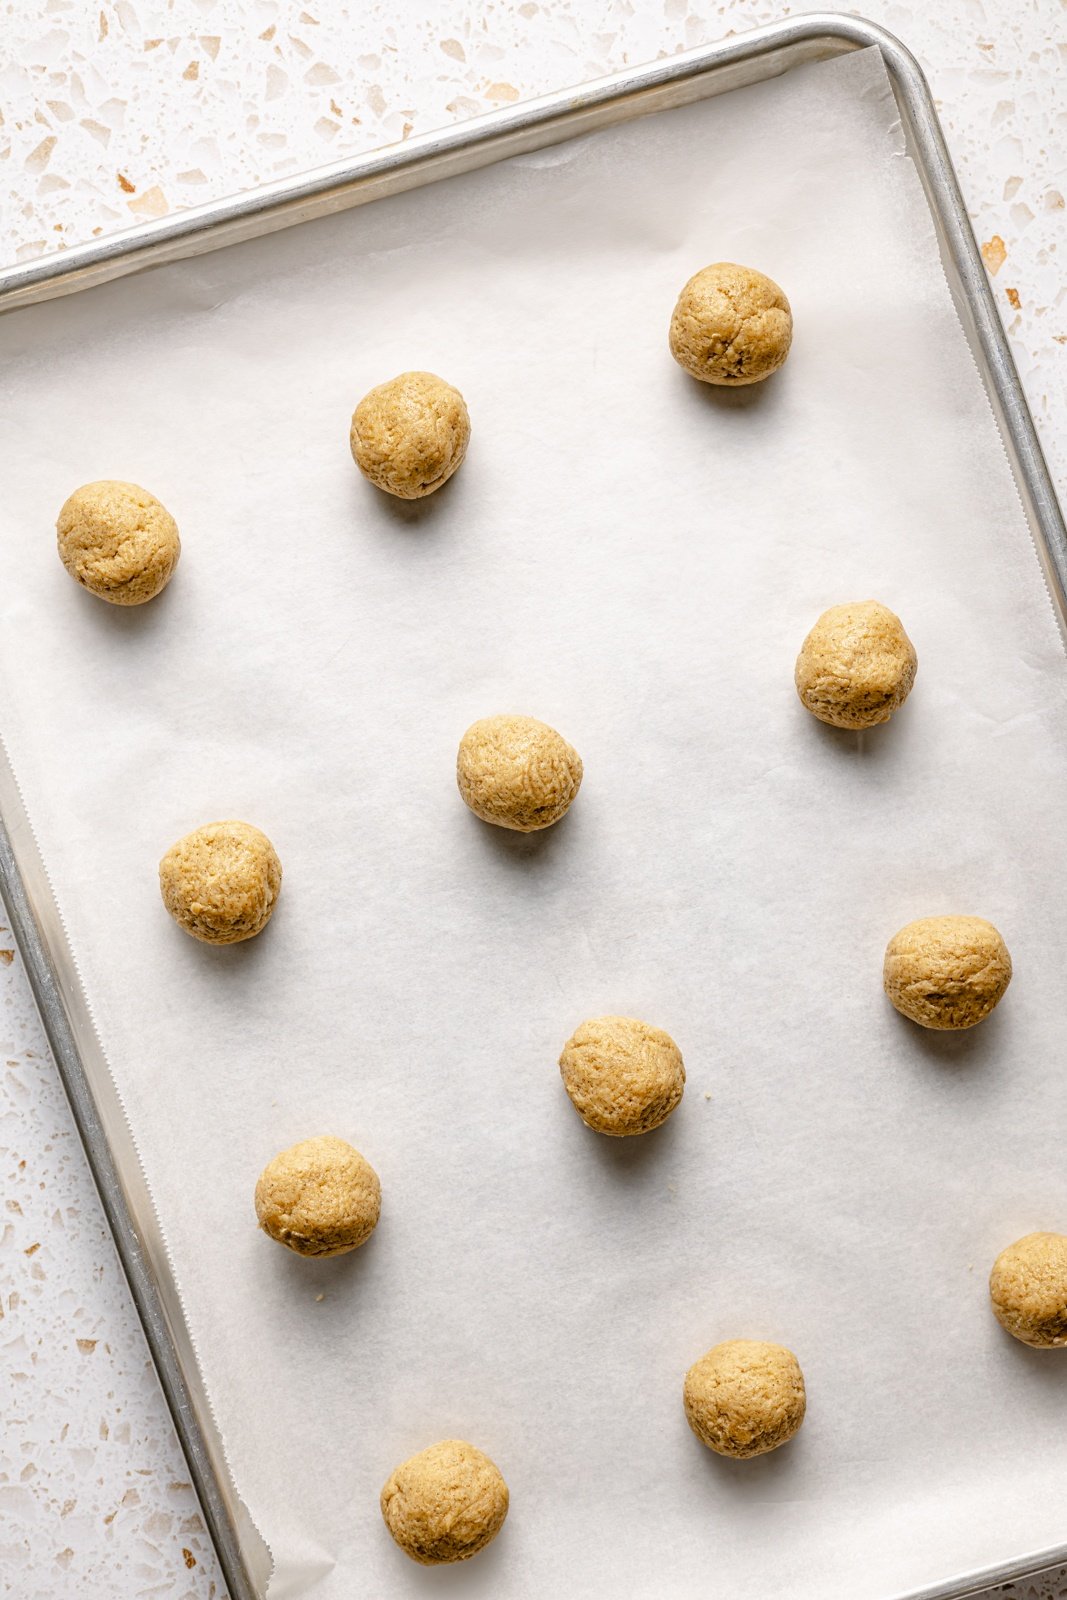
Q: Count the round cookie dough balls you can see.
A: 12